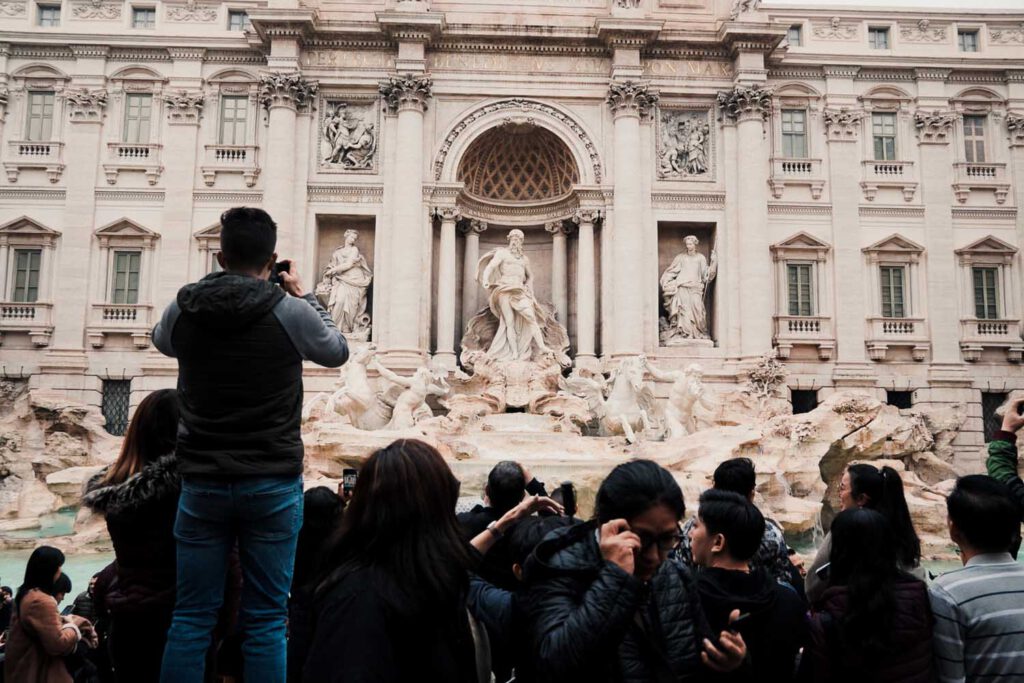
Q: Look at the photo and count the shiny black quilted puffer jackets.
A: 1